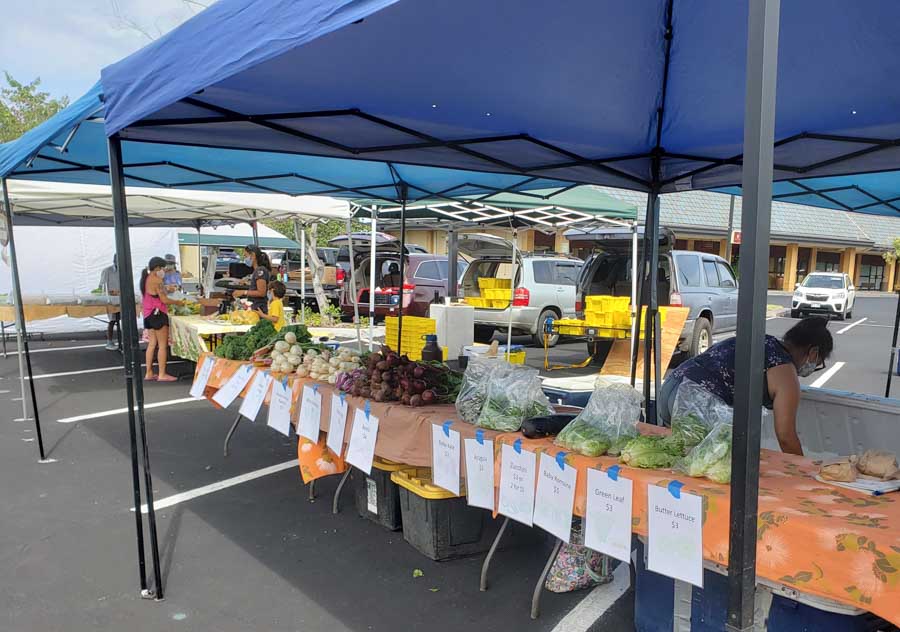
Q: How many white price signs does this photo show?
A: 13